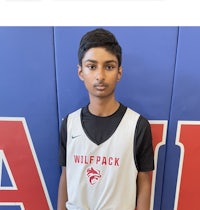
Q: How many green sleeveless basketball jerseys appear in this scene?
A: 0